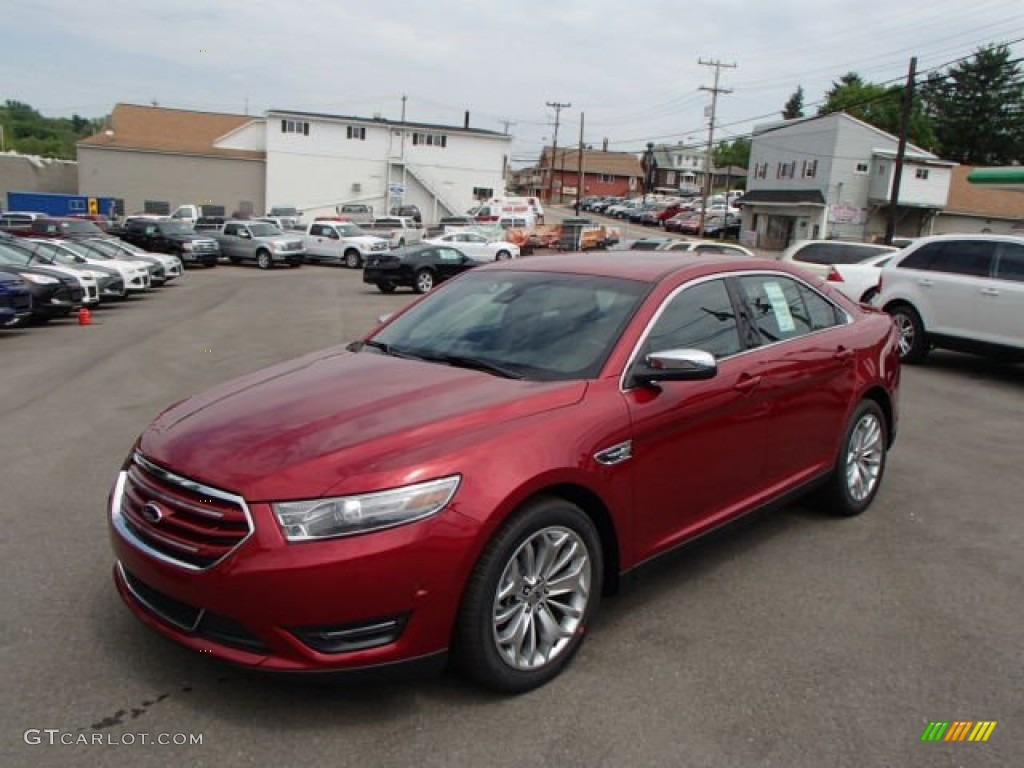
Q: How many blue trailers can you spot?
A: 1